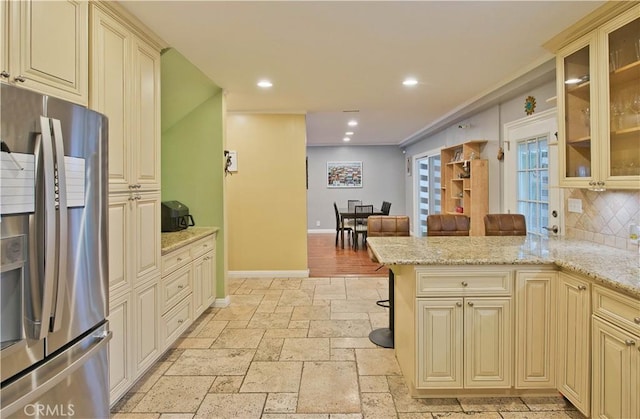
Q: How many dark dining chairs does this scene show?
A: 4